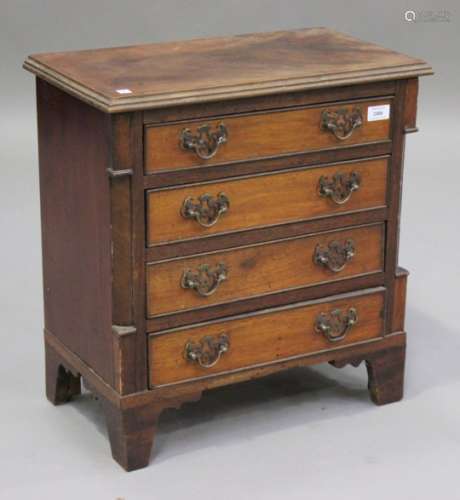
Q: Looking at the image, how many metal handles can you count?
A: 8